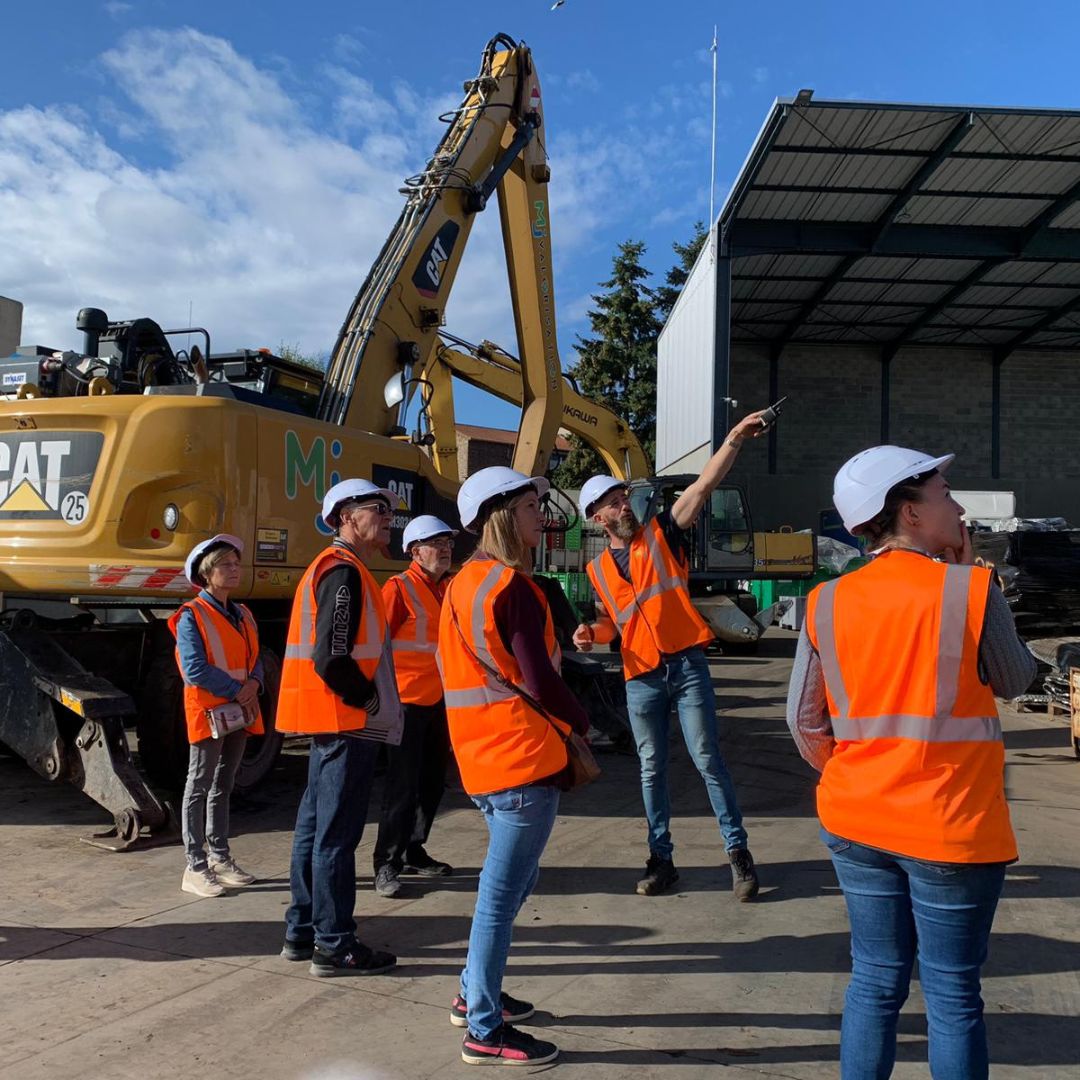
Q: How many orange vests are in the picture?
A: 6